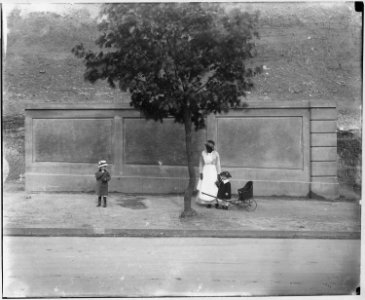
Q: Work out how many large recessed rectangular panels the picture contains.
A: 3